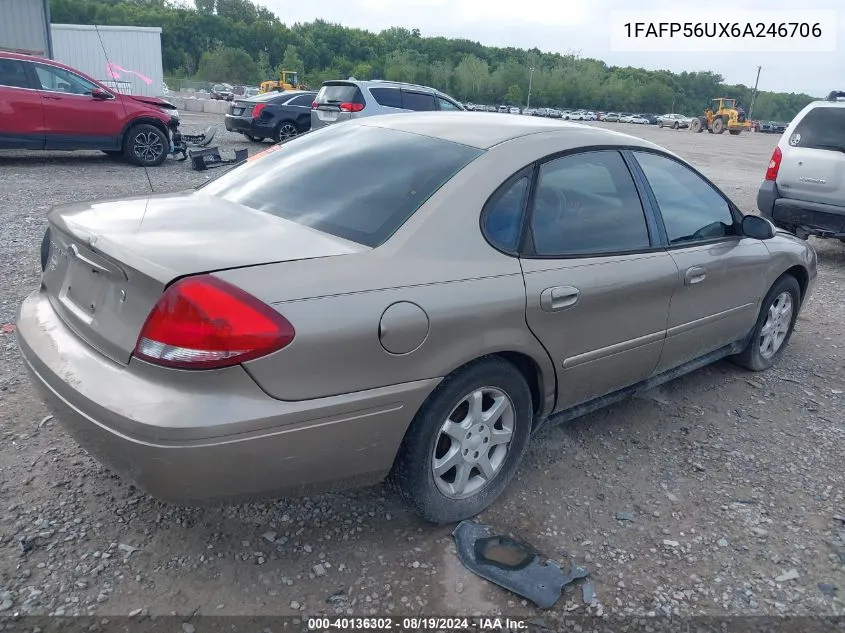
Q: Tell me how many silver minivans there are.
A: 1